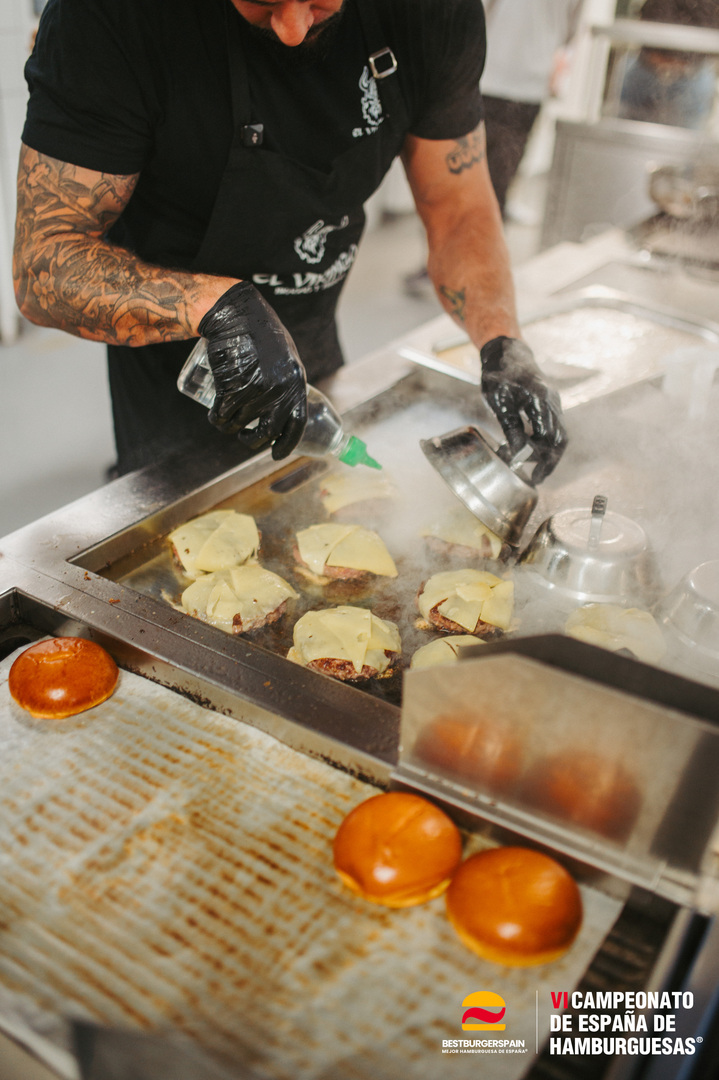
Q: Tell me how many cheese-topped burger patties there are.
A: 9